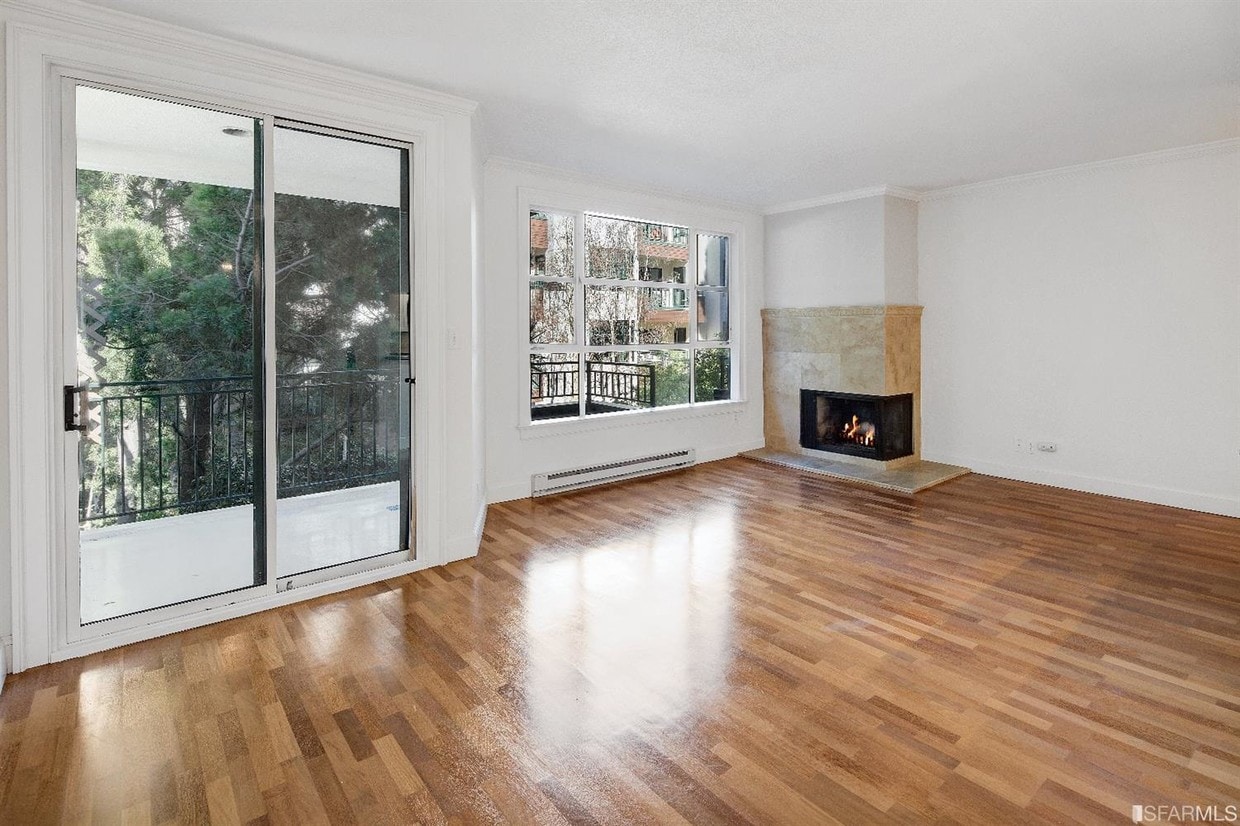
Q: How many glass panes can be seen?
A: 11